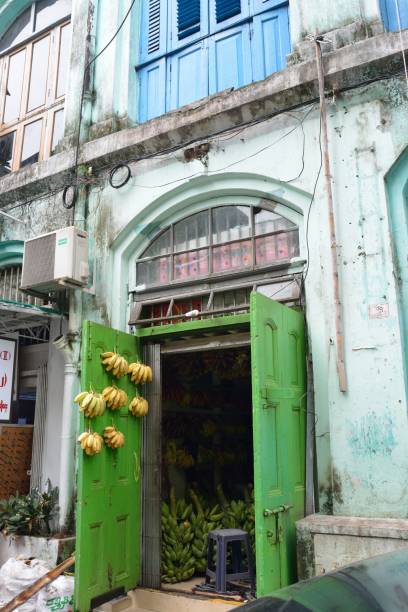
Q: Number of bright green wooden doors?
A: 2